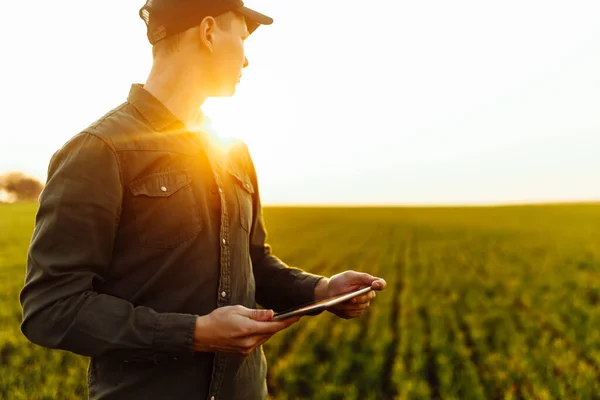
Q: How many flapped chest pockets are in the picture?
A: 2